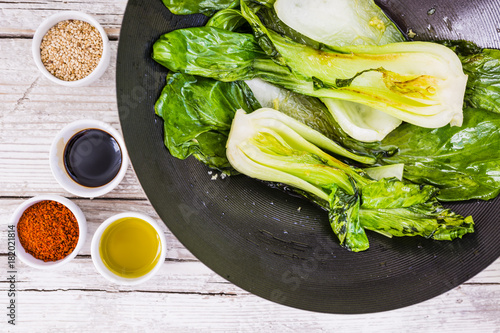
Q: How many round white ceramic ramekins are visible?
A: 4